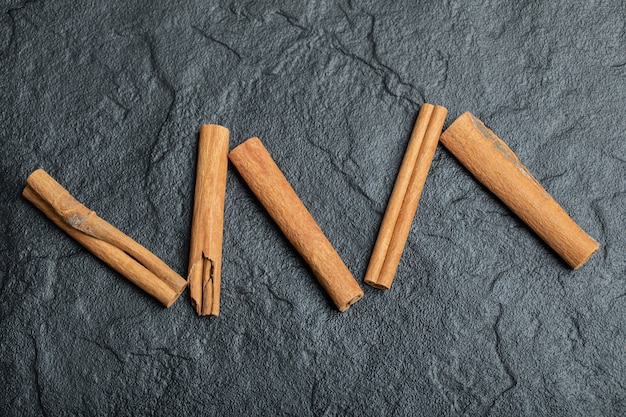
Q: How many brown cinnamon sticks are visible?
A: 5